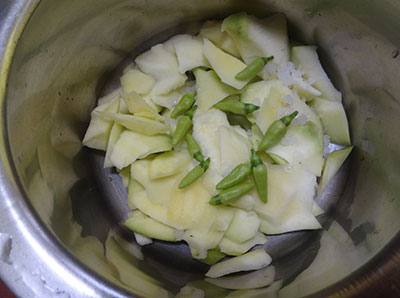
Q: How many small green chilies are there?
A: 10